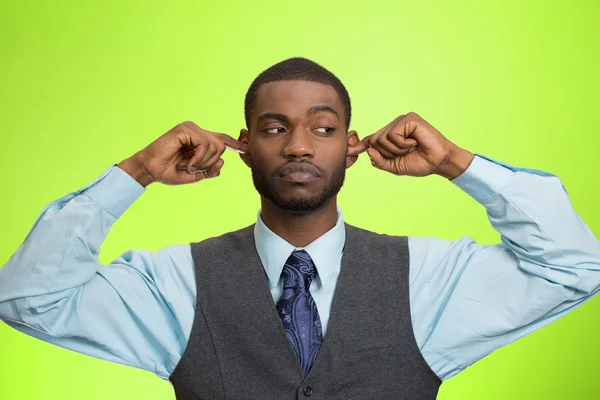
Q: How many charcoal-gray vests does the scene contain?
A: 1